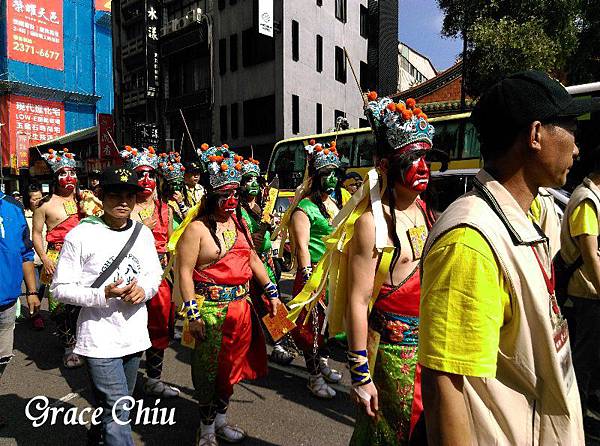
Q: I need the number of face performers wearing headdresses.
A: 7